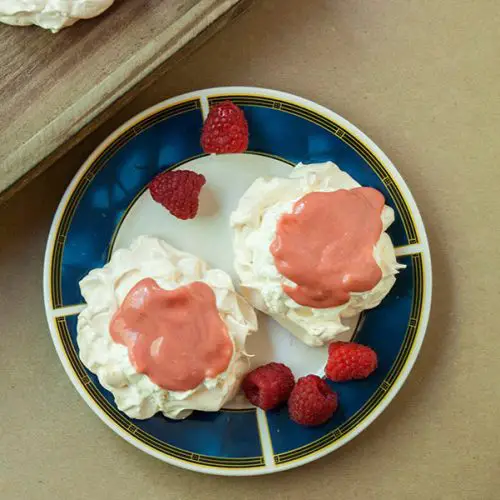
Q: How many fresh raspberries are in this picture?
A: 5